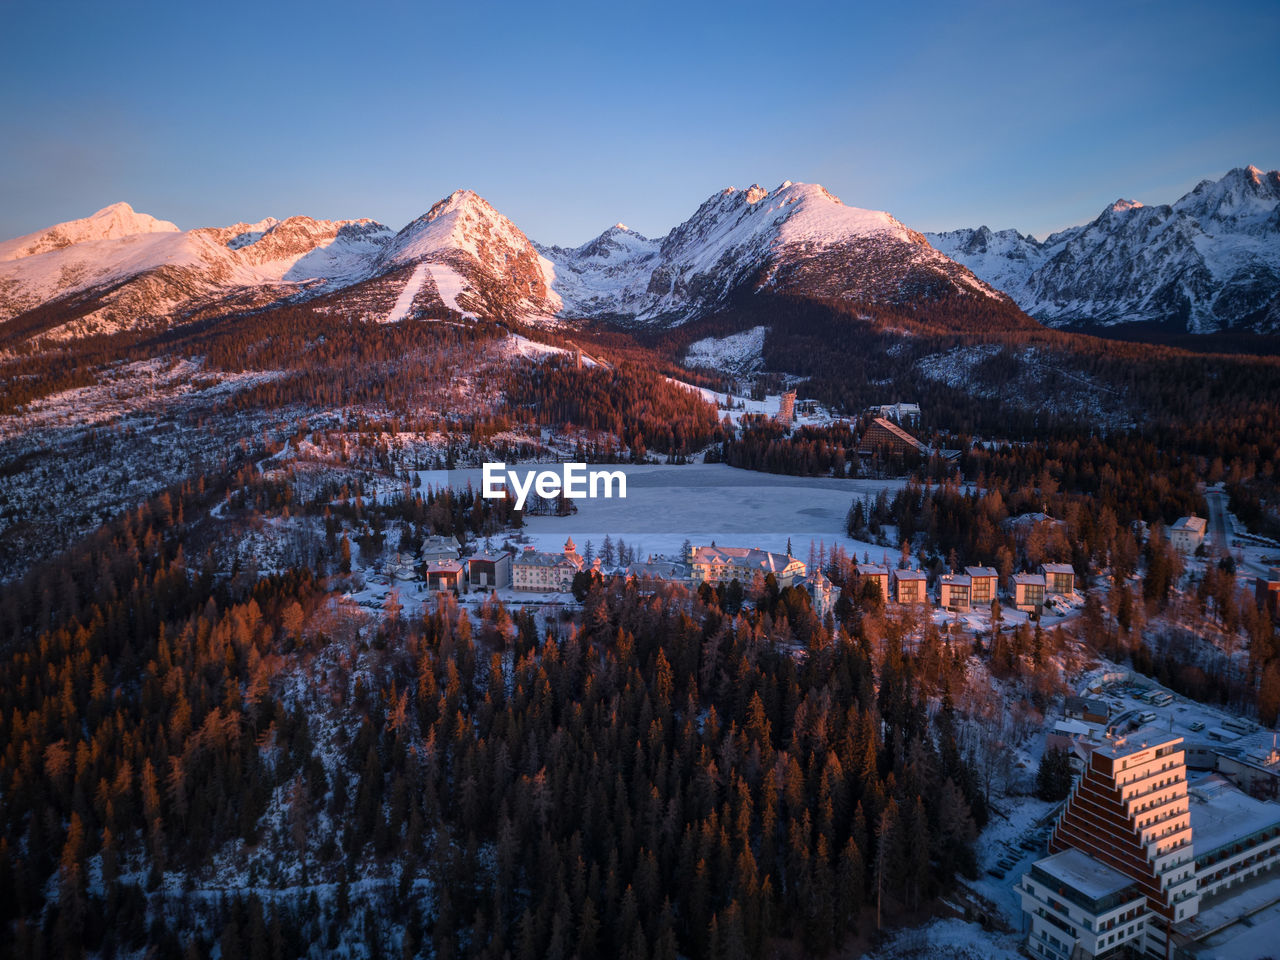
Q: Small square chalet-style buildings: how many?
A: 6